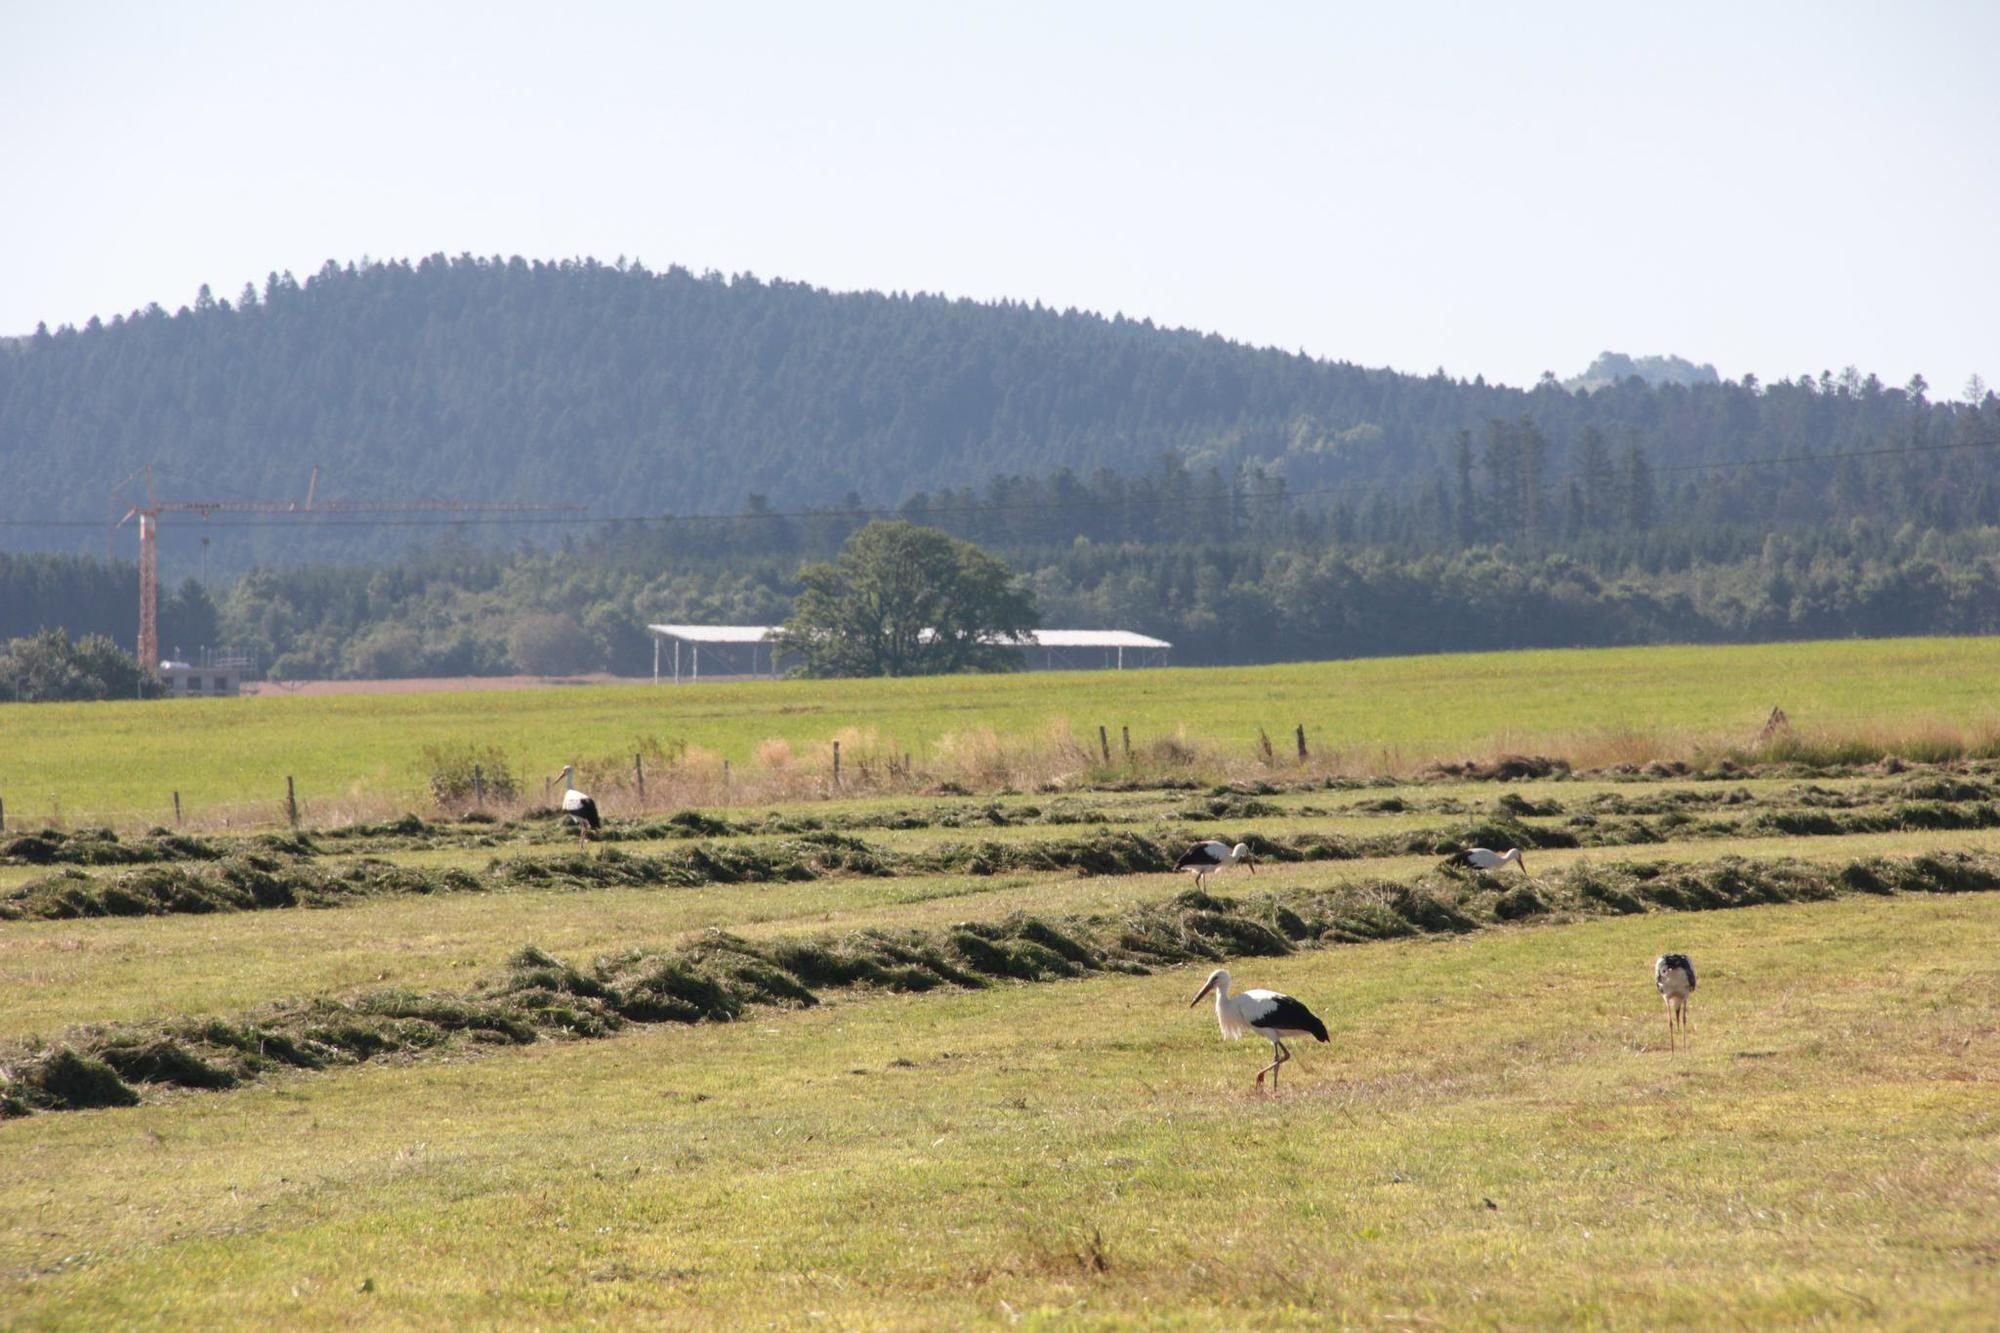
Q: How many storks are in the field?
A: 5